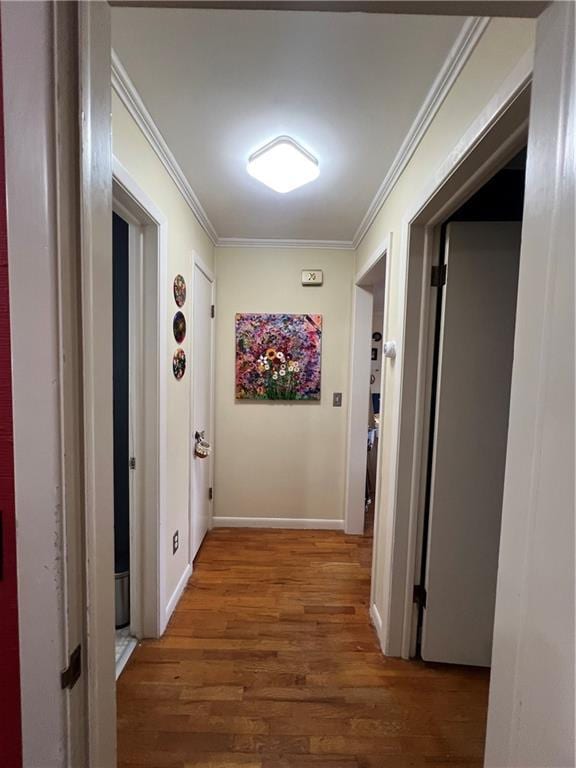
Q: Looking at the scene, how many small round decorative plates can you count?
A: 3